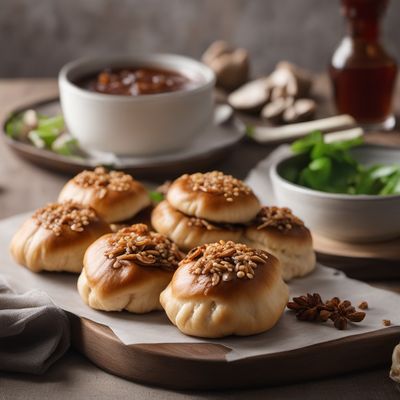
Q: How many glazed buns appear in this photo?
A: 7